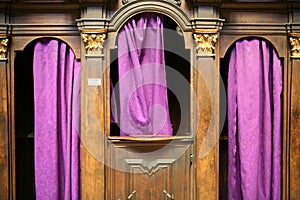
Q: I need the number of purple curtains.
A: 3